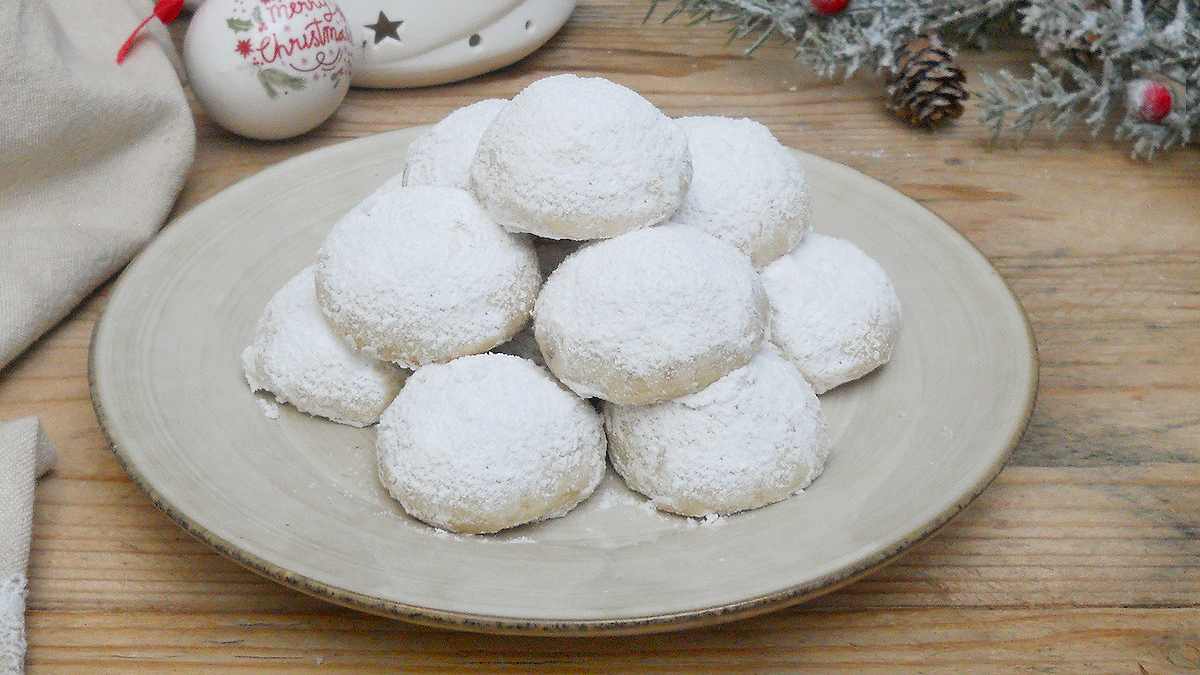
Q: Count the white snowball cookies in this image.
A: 9